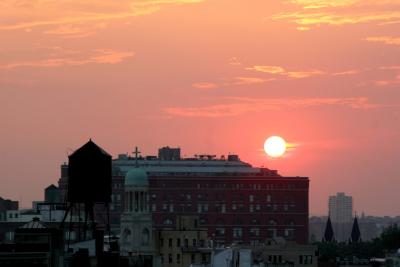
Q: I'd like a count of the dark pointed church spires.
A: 2